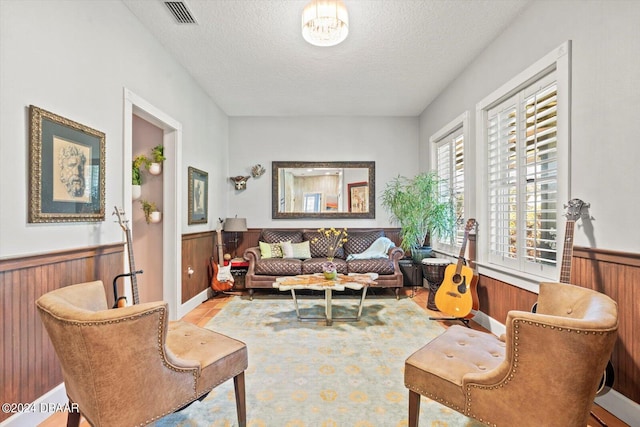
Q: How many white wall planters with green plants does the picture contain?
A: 3